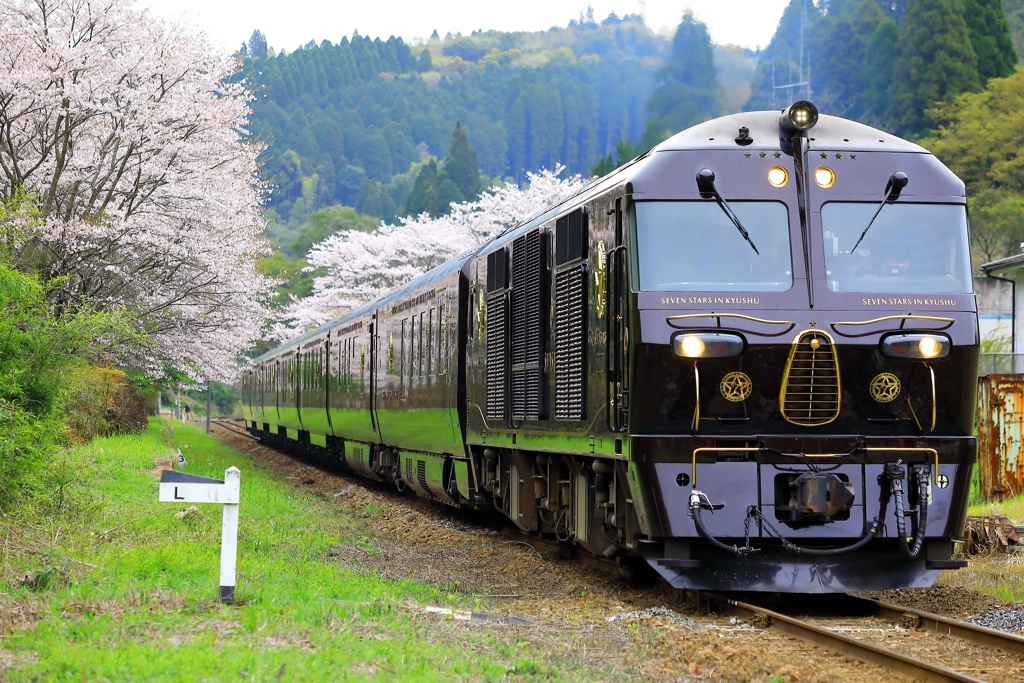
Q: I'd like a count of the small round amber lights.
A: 2